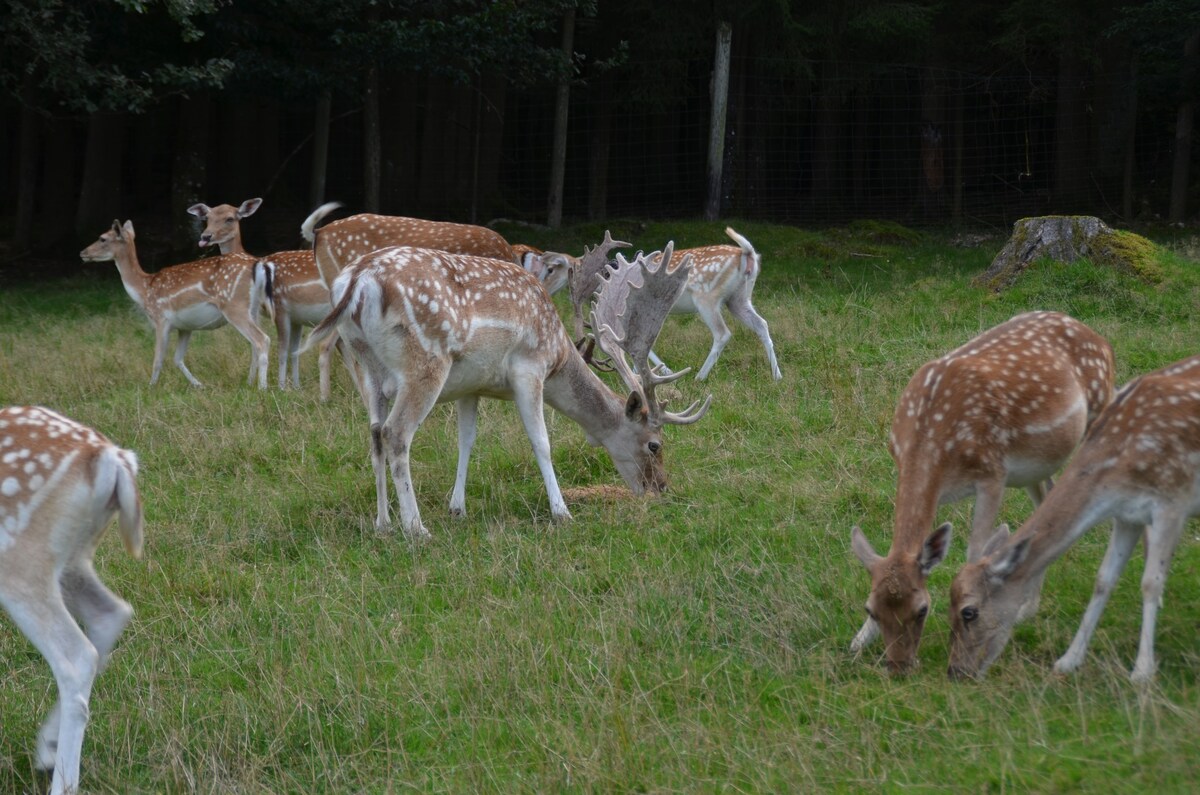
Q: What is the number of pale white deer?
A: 0